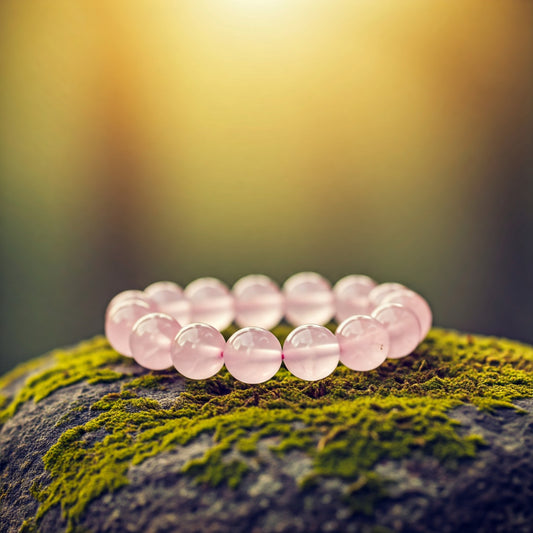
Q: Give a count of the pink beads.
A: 15